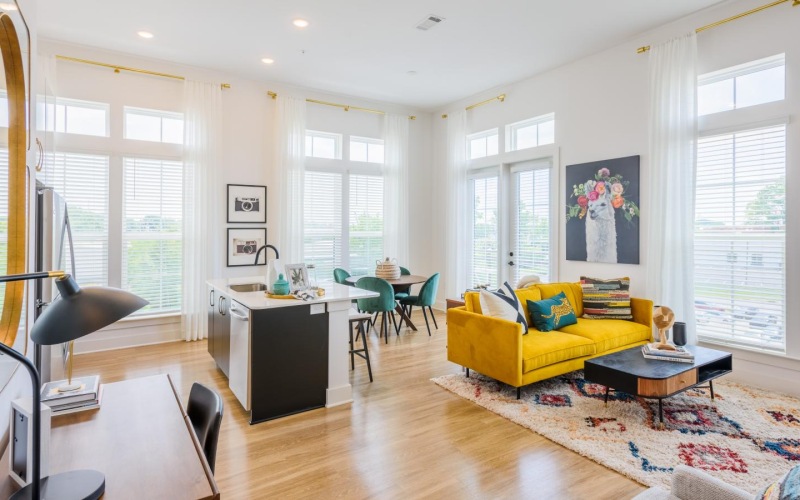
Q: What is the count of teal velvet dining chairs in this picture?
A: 4